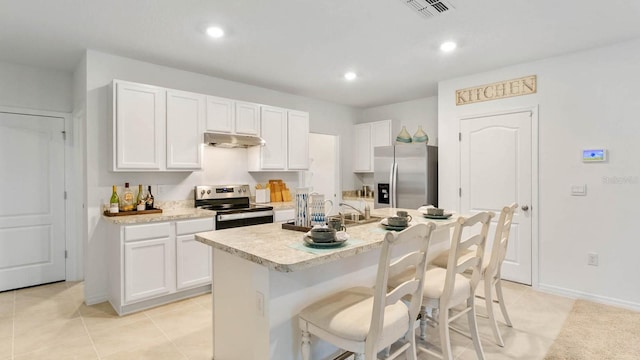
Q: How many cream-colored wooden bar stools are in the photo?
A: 3